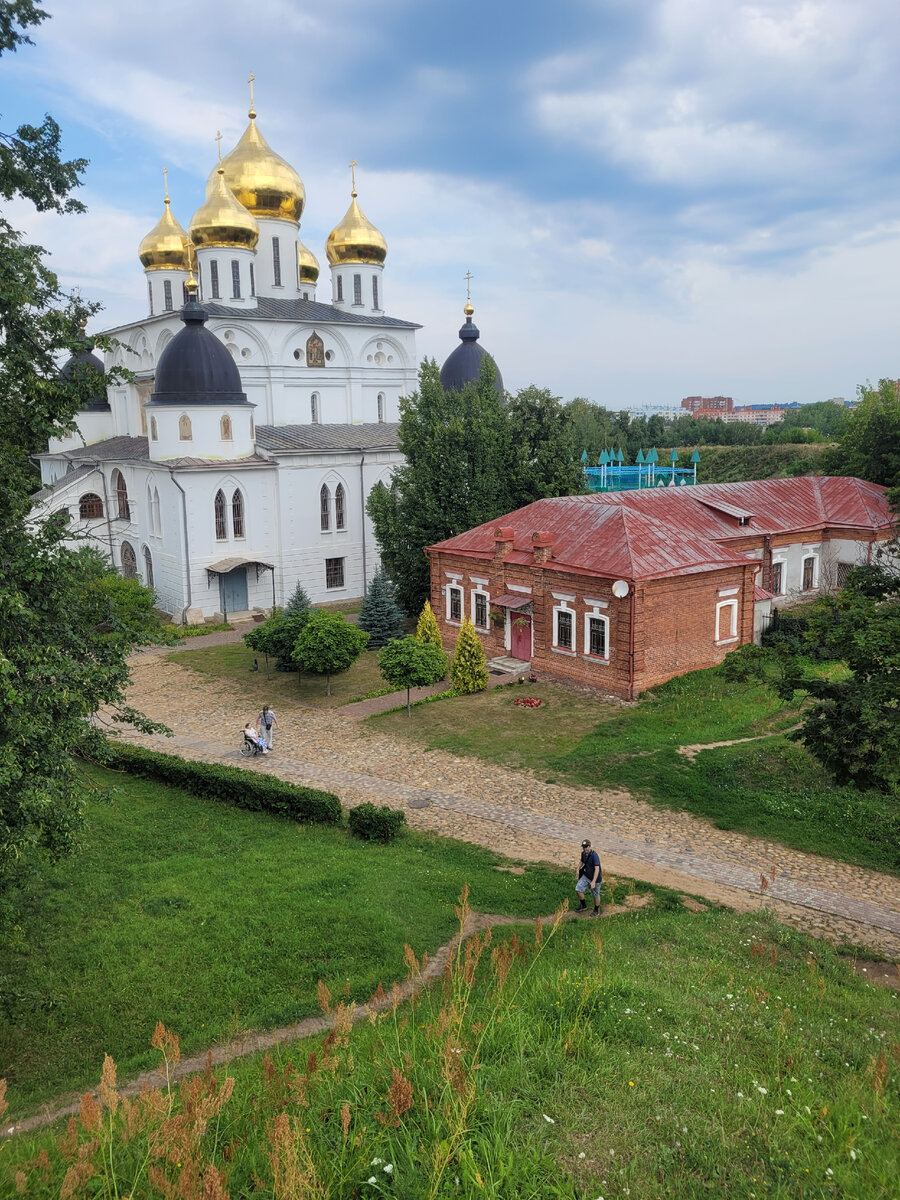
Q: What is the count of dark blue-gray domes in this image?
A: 3